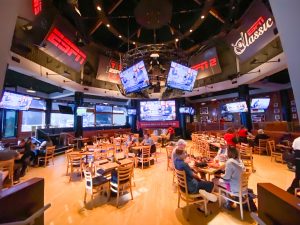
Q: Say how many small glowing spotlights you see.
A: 7